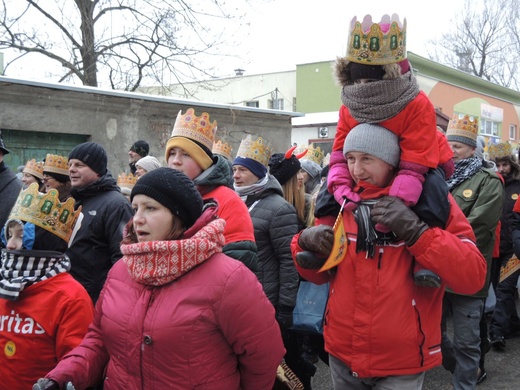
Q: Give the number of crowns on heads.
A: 11